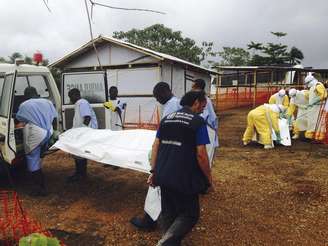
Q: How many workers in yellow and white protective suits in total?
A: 4